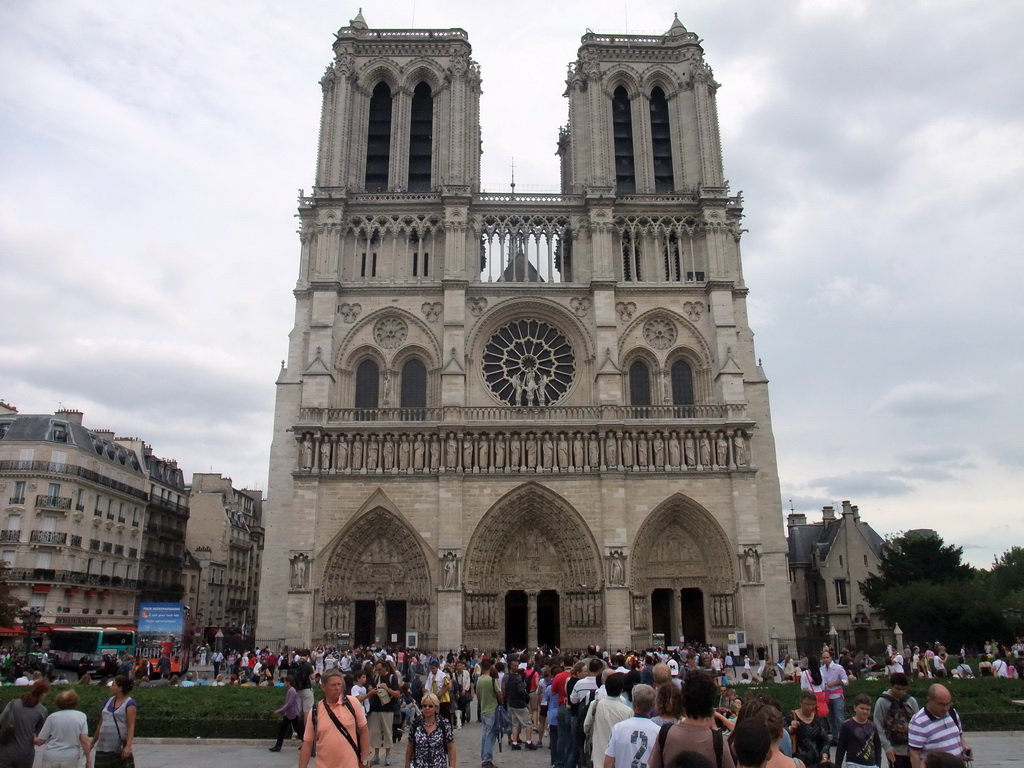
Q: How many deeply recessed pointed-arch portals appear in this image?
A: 3